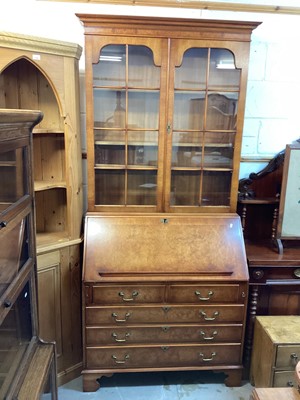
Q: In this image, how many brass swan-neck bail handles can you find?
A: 8